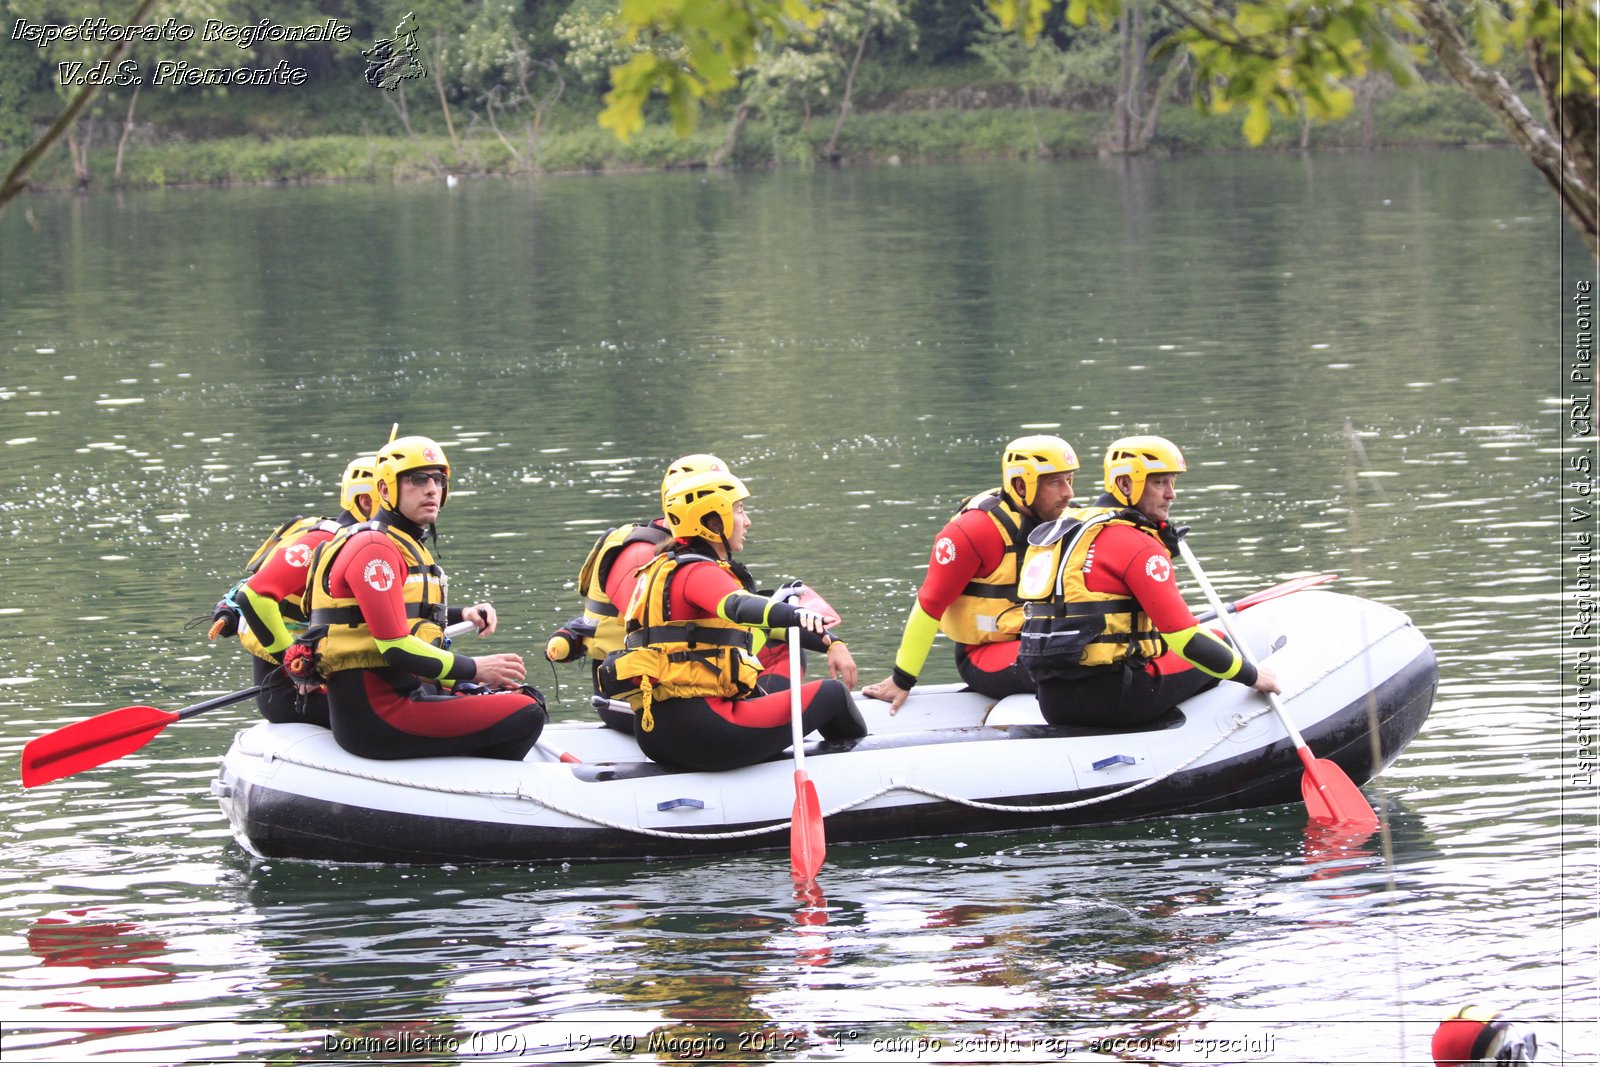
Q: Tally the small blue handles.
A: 2